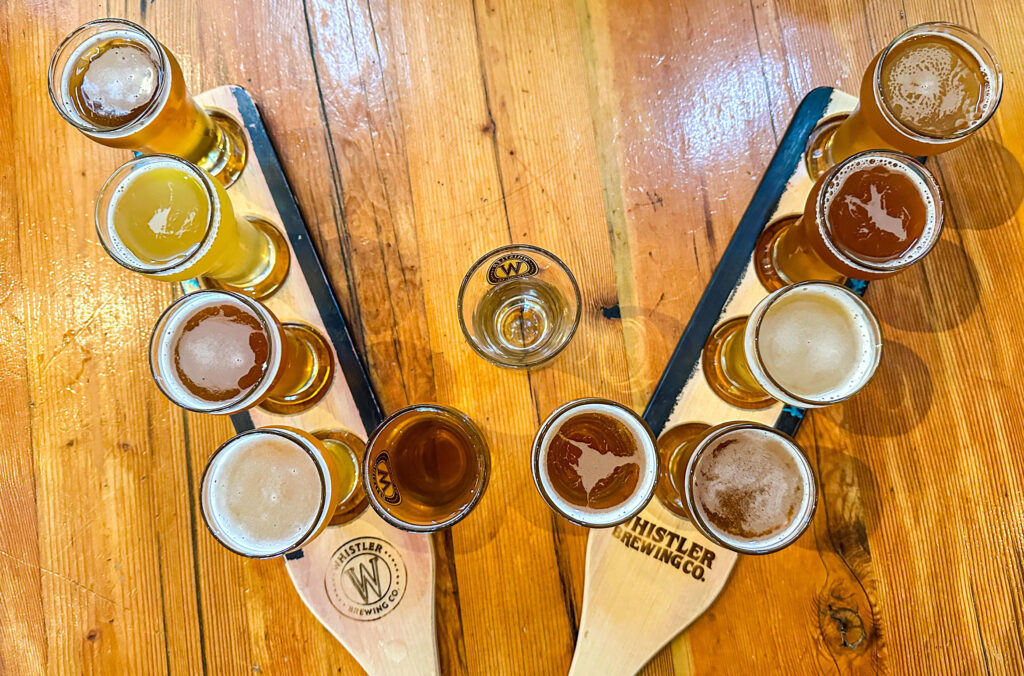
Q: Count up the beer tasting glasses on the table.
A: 11